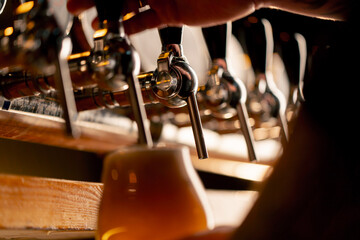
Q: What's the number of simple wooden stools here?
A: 0